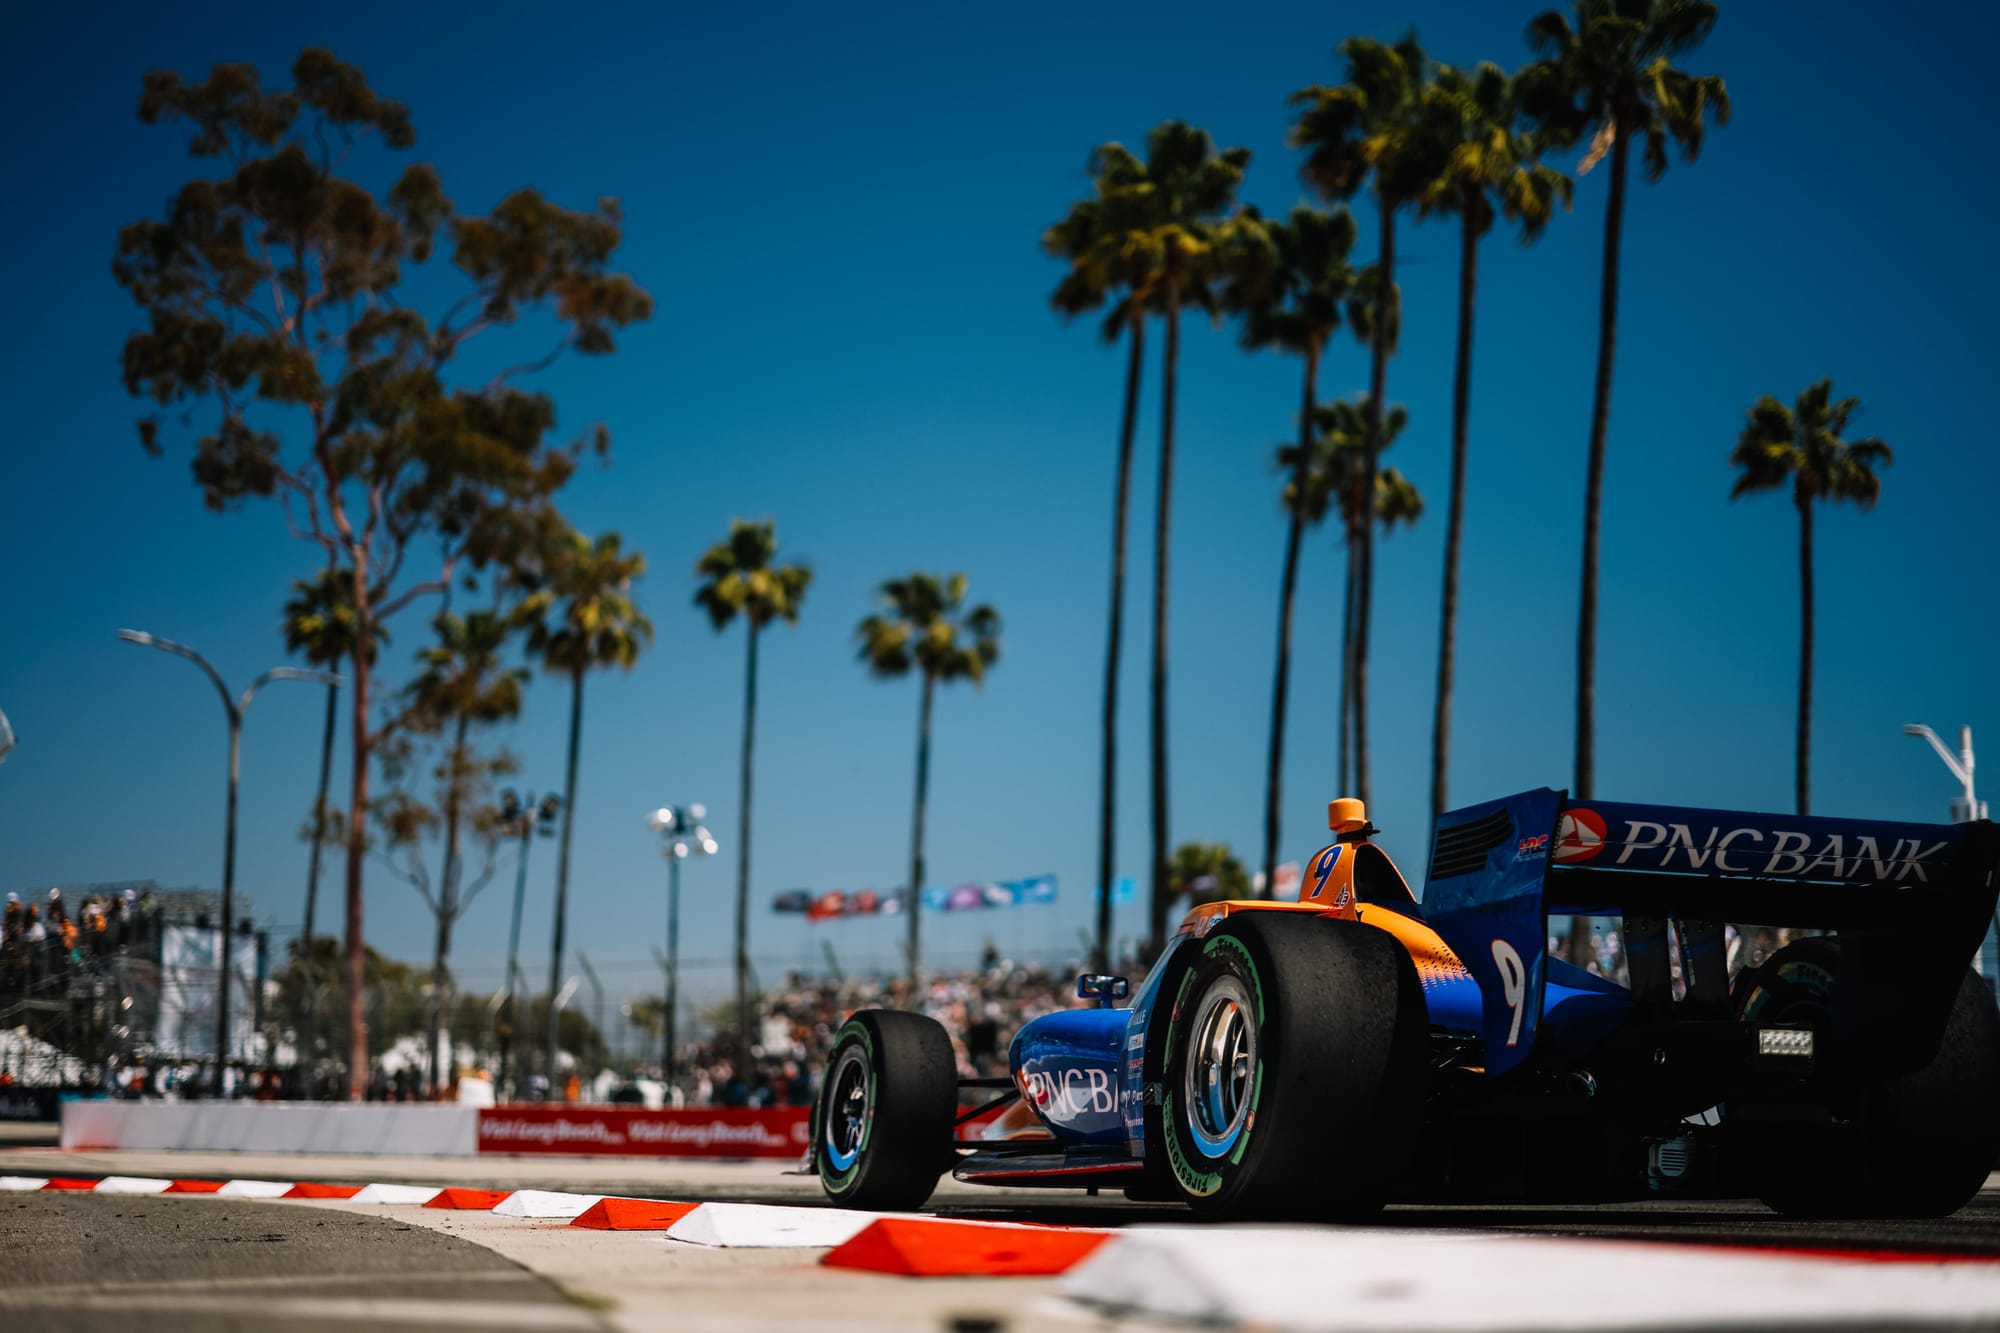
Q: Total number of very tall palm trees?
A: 6